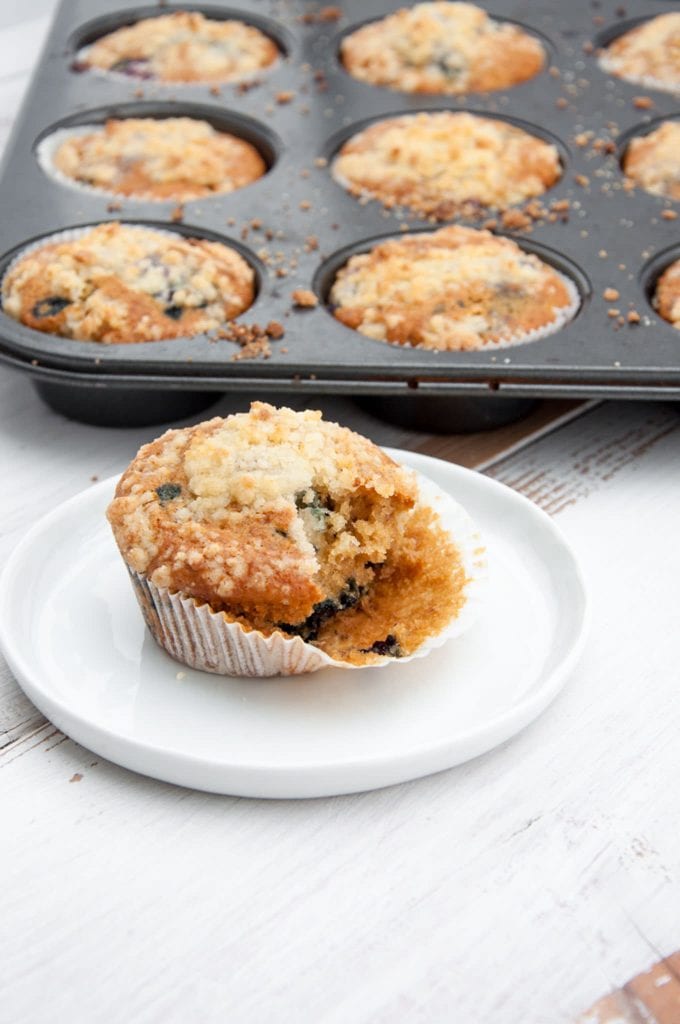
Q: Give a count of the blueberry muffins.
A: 10